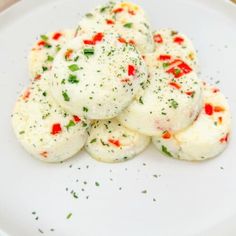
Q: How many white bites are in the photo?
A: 8